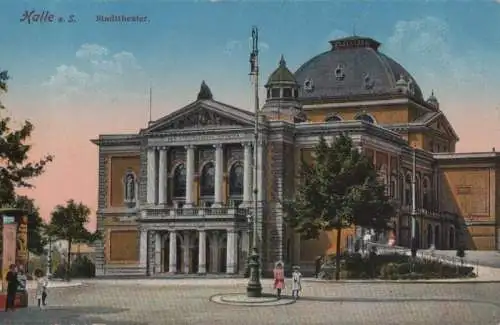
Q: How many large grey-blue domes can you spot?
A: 1